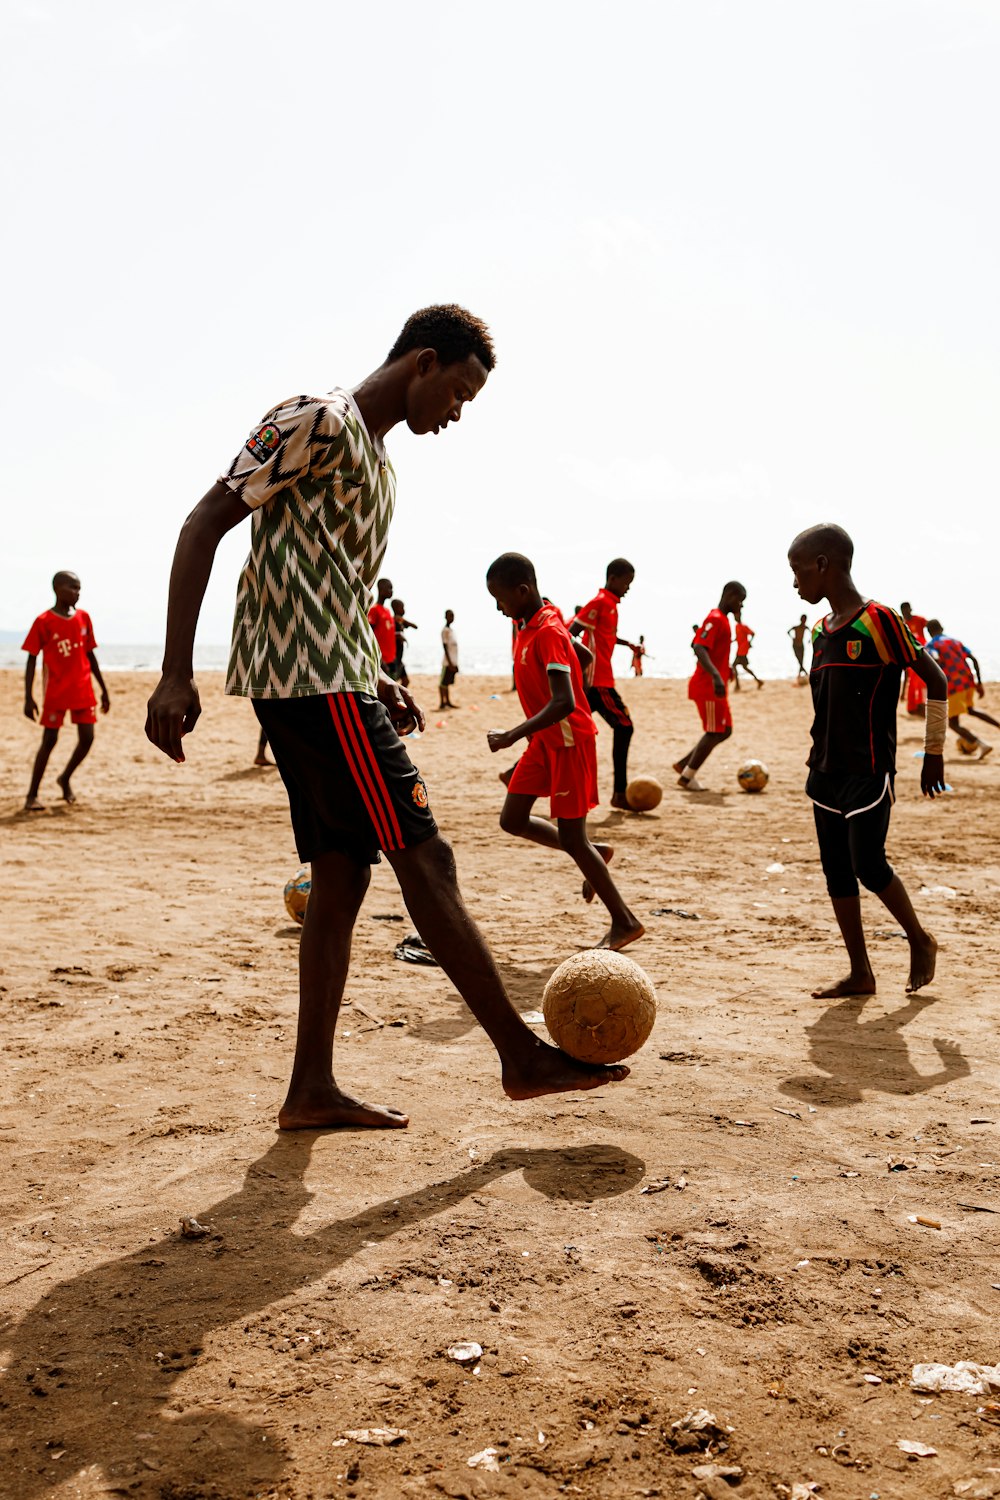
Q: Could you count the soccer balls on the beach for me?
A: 5